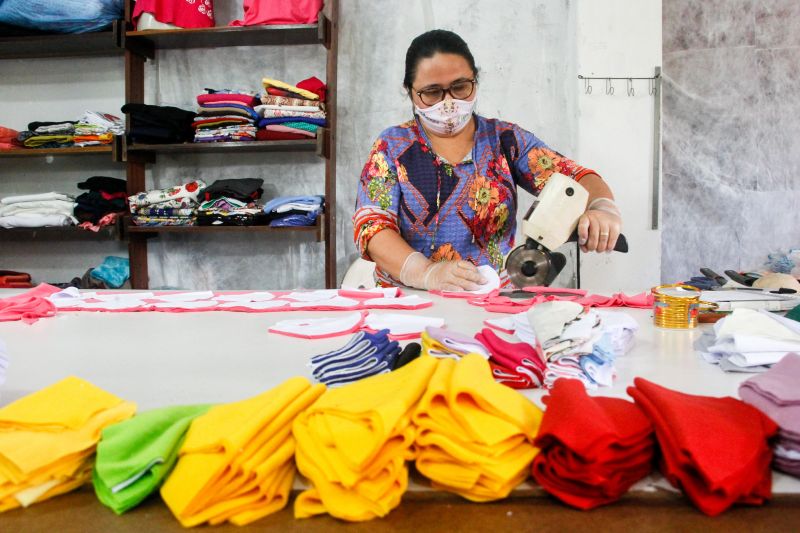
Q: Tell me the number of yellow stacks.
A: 4